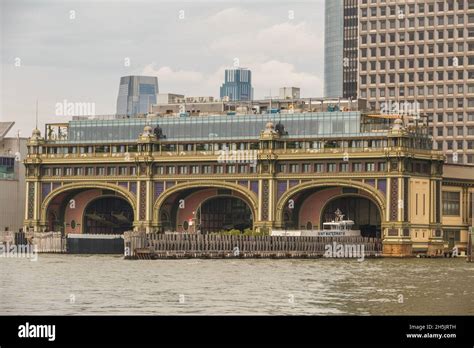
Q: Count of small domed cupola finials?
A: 4